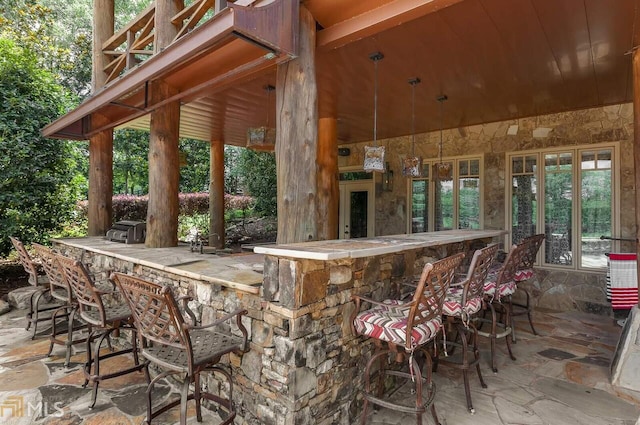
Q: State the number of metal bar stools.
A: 8